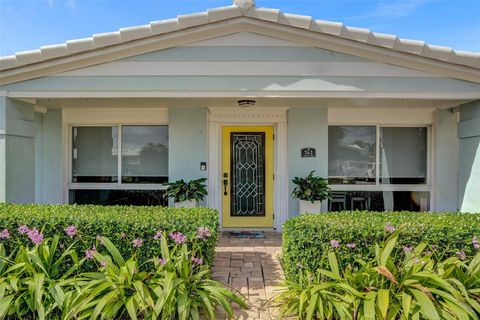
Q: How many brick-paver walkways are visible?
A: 1